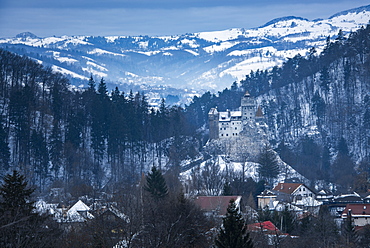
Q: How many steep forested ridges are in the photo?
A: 2